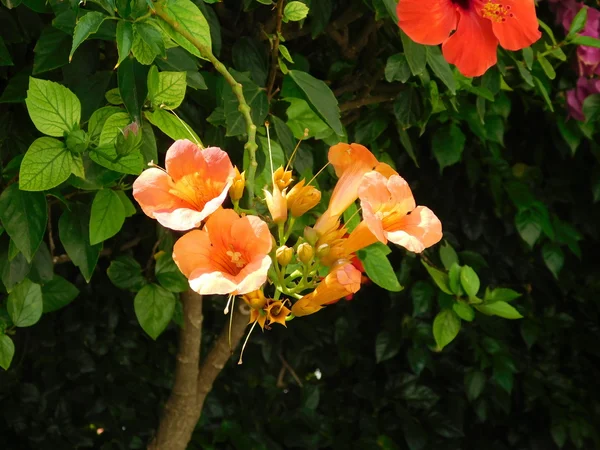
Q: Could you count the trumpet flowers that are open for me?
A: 4